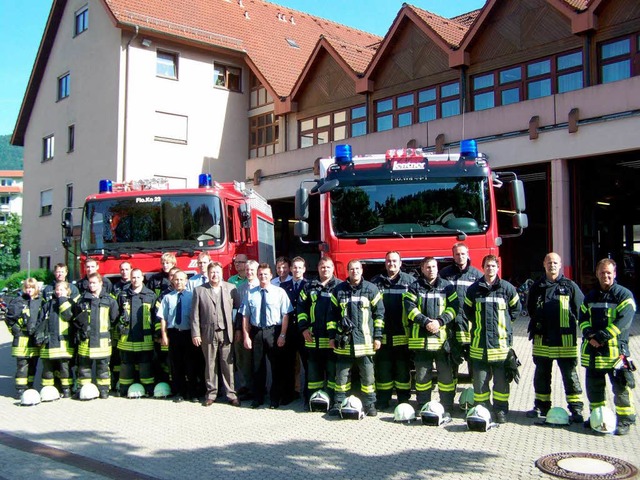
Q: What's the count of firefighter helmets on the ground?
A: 12